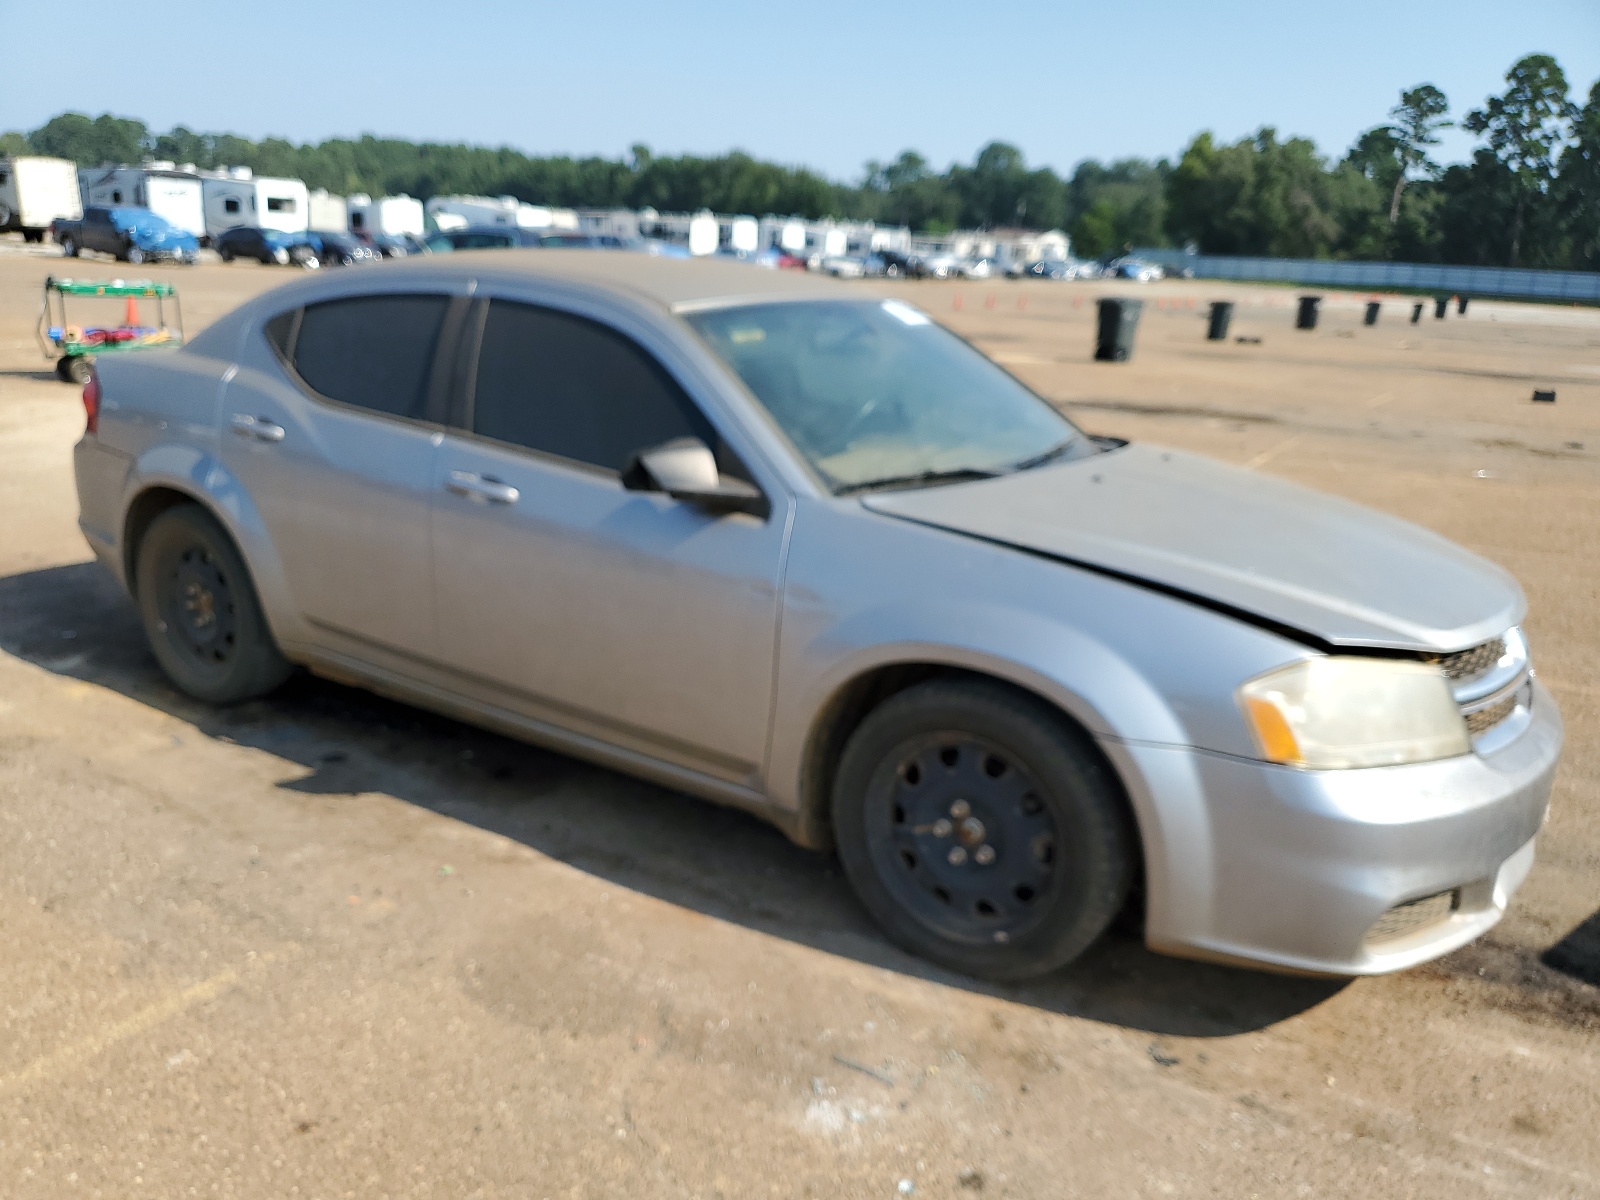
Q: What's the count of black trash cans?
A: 7